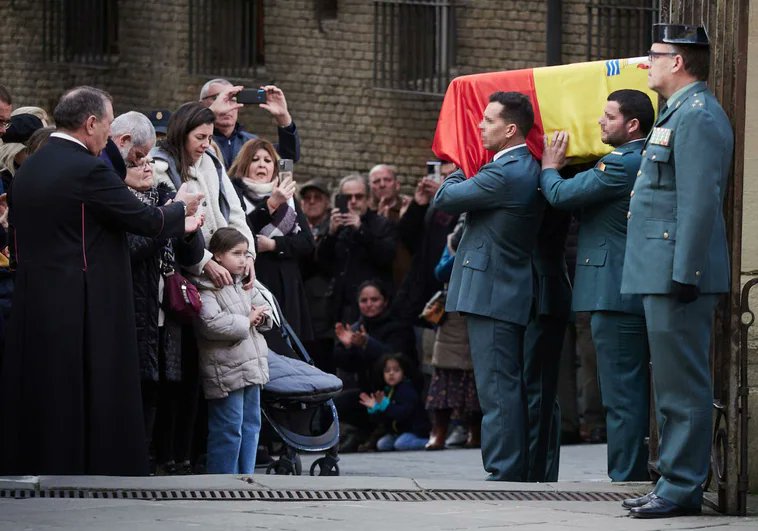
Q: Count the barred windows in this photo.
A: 4